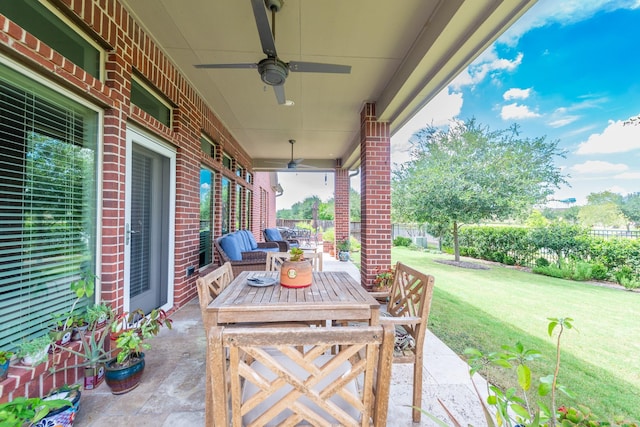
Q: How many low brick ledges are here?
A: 1